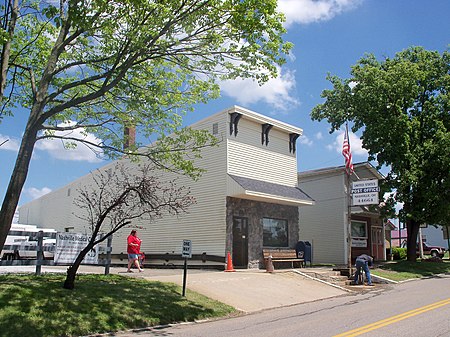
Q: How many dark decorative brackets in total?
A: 3